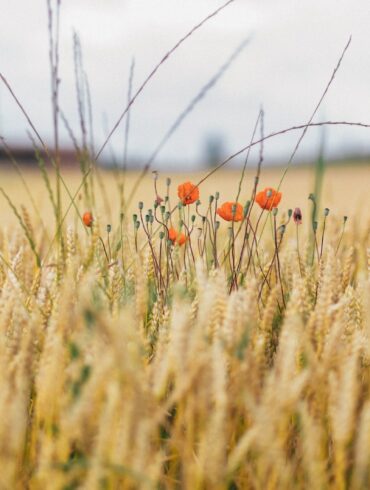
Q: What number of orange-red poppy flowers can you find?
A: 5